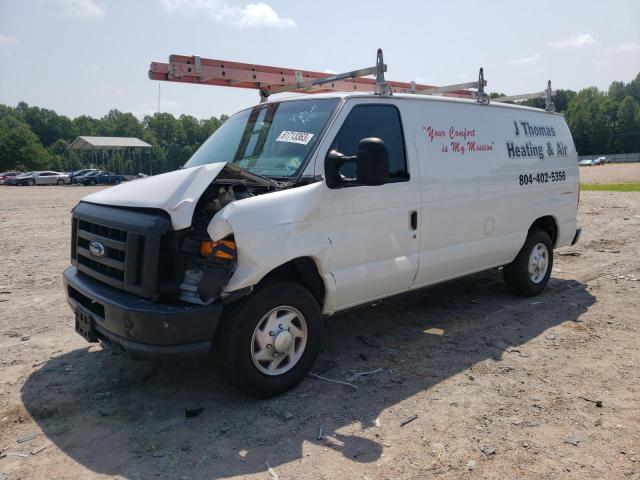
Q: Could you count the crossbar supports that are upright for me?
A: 3